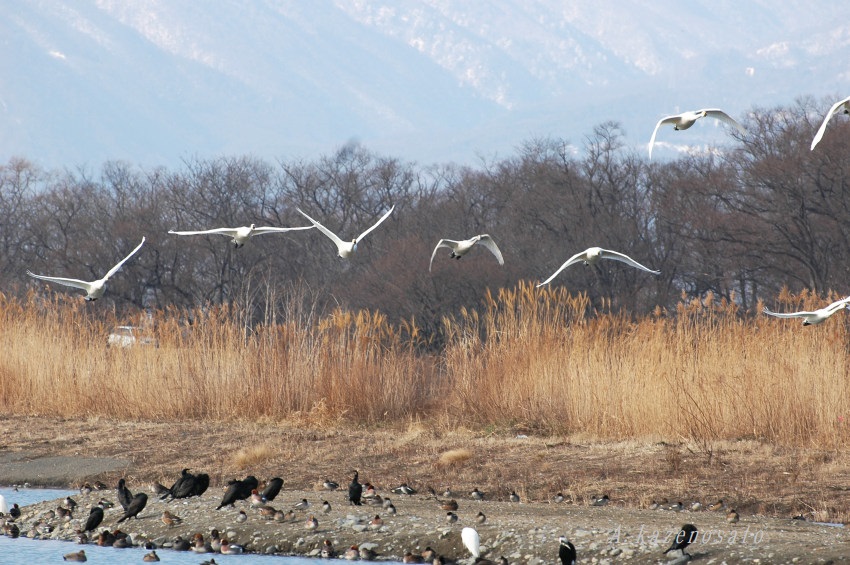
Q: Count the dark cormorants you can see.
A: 11